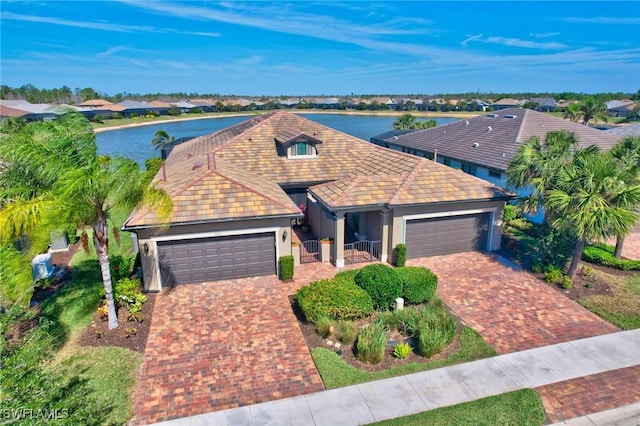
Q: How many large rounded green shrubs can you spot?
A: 3